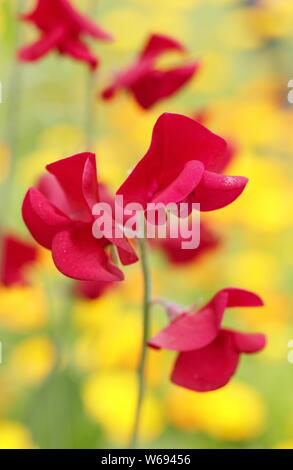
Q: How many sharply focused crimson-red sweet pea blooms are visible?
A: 3